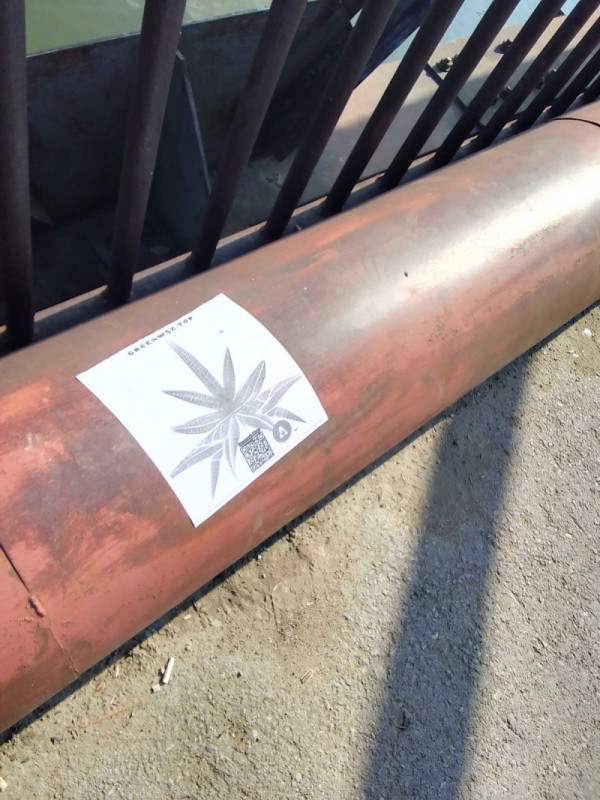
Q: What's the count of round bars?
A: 11